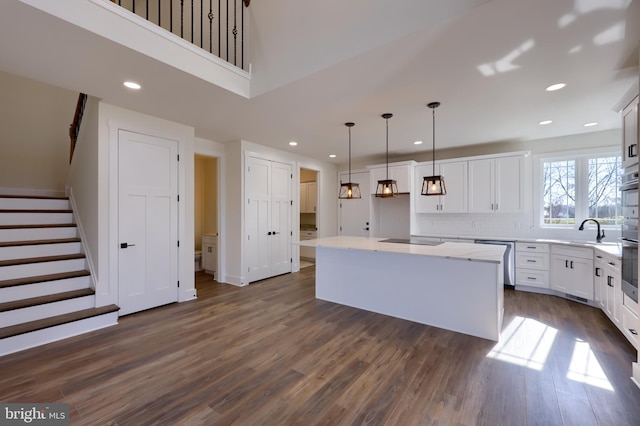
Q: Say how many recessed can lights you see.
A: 7